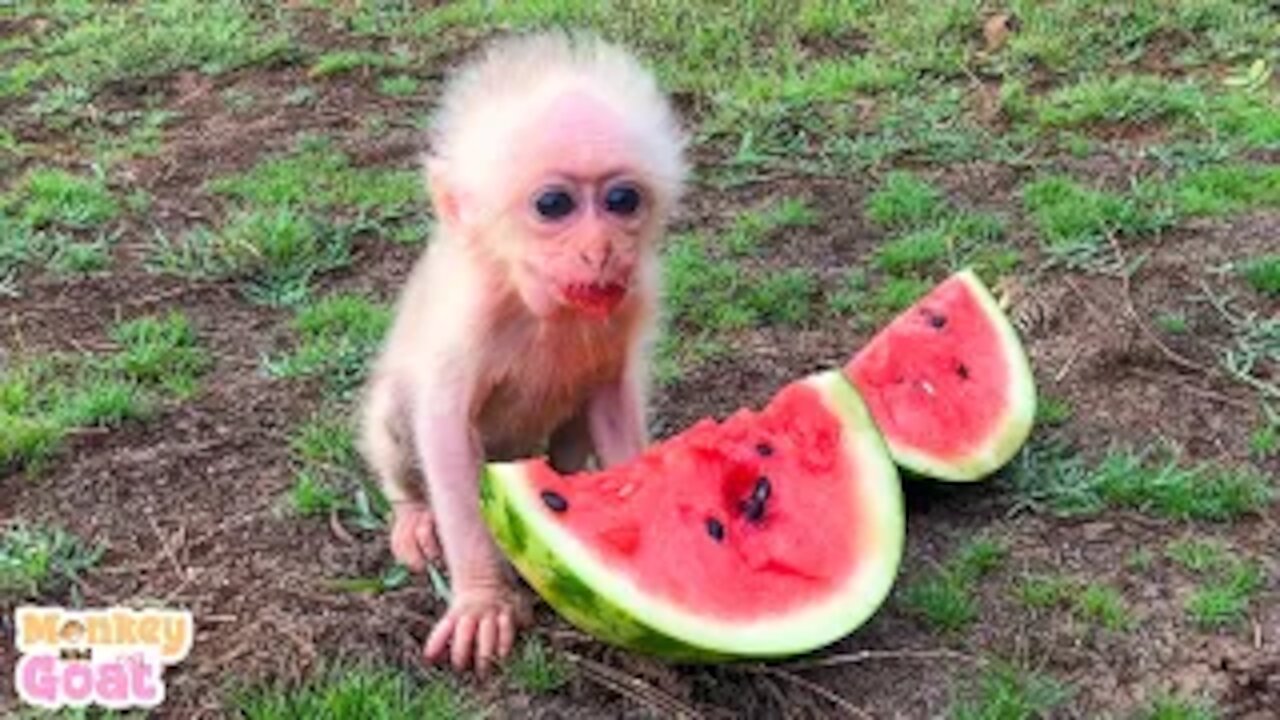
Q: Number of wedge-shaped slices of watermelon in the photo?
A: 2